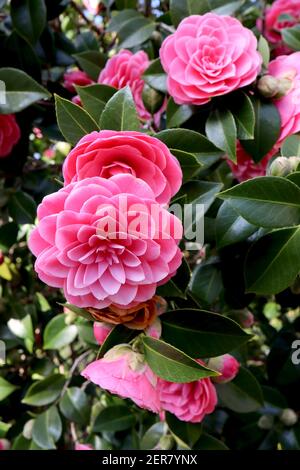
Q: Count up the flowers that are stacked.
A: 2